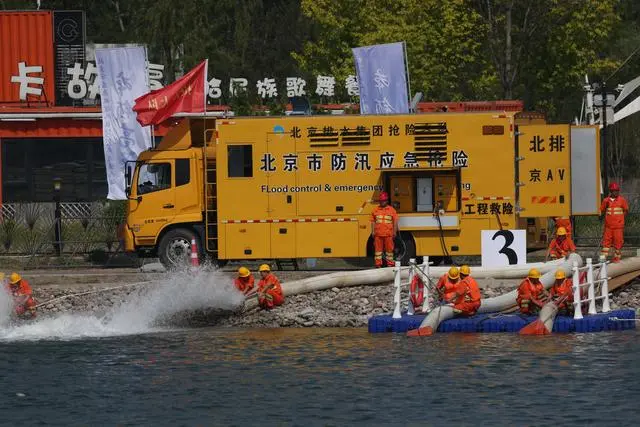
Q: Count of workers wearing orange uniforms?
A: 11